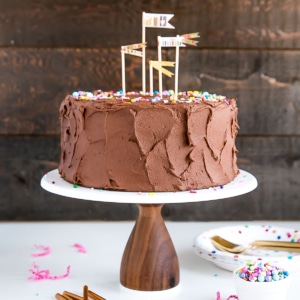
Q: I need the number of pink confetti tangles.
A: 4